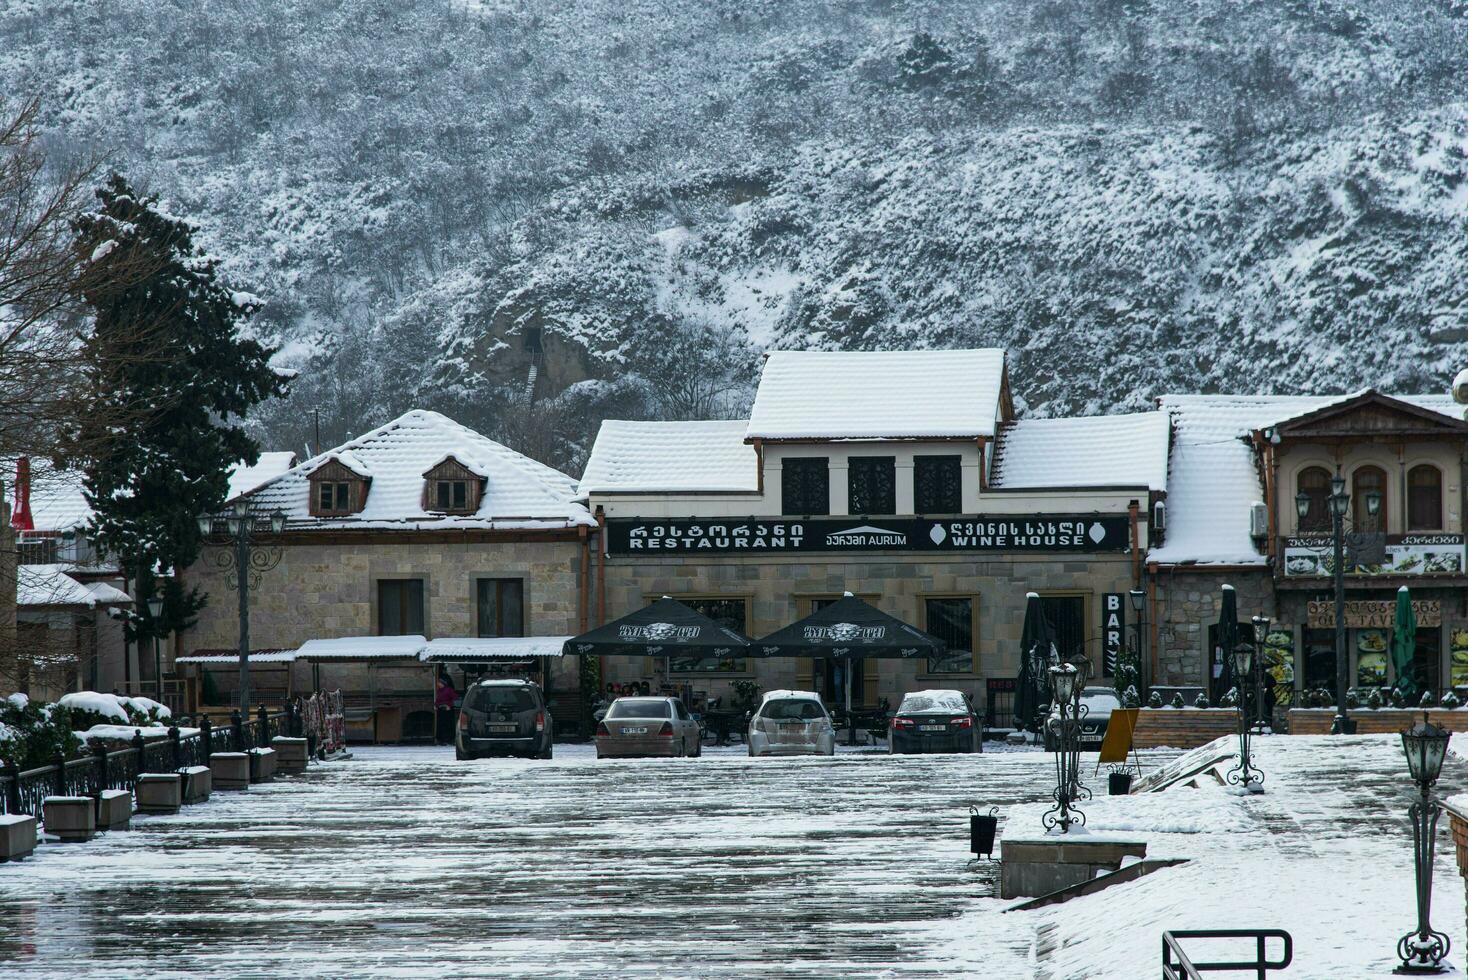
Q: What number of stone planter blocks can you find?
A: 8